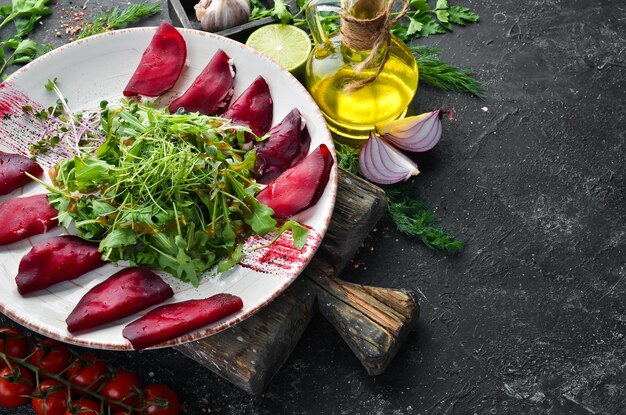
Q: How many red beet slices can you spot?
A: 10